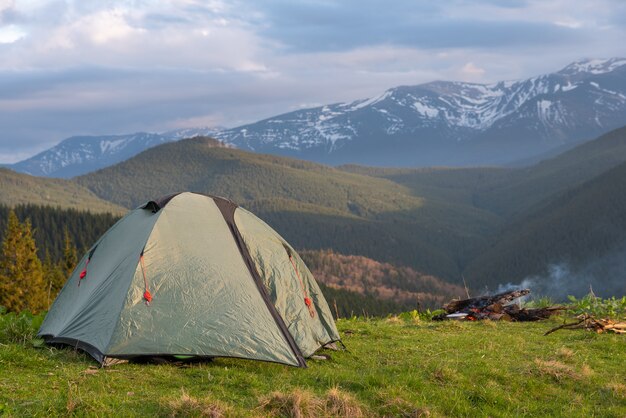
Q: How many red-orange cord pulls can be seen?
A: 3